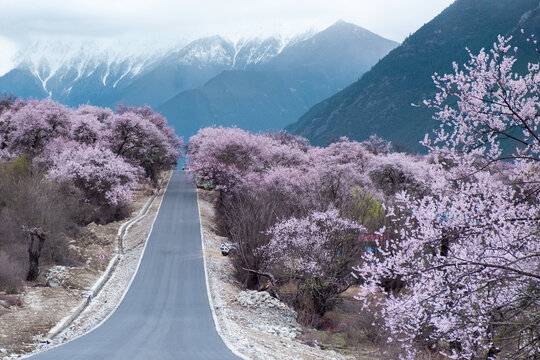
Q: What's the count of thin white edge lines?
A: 2